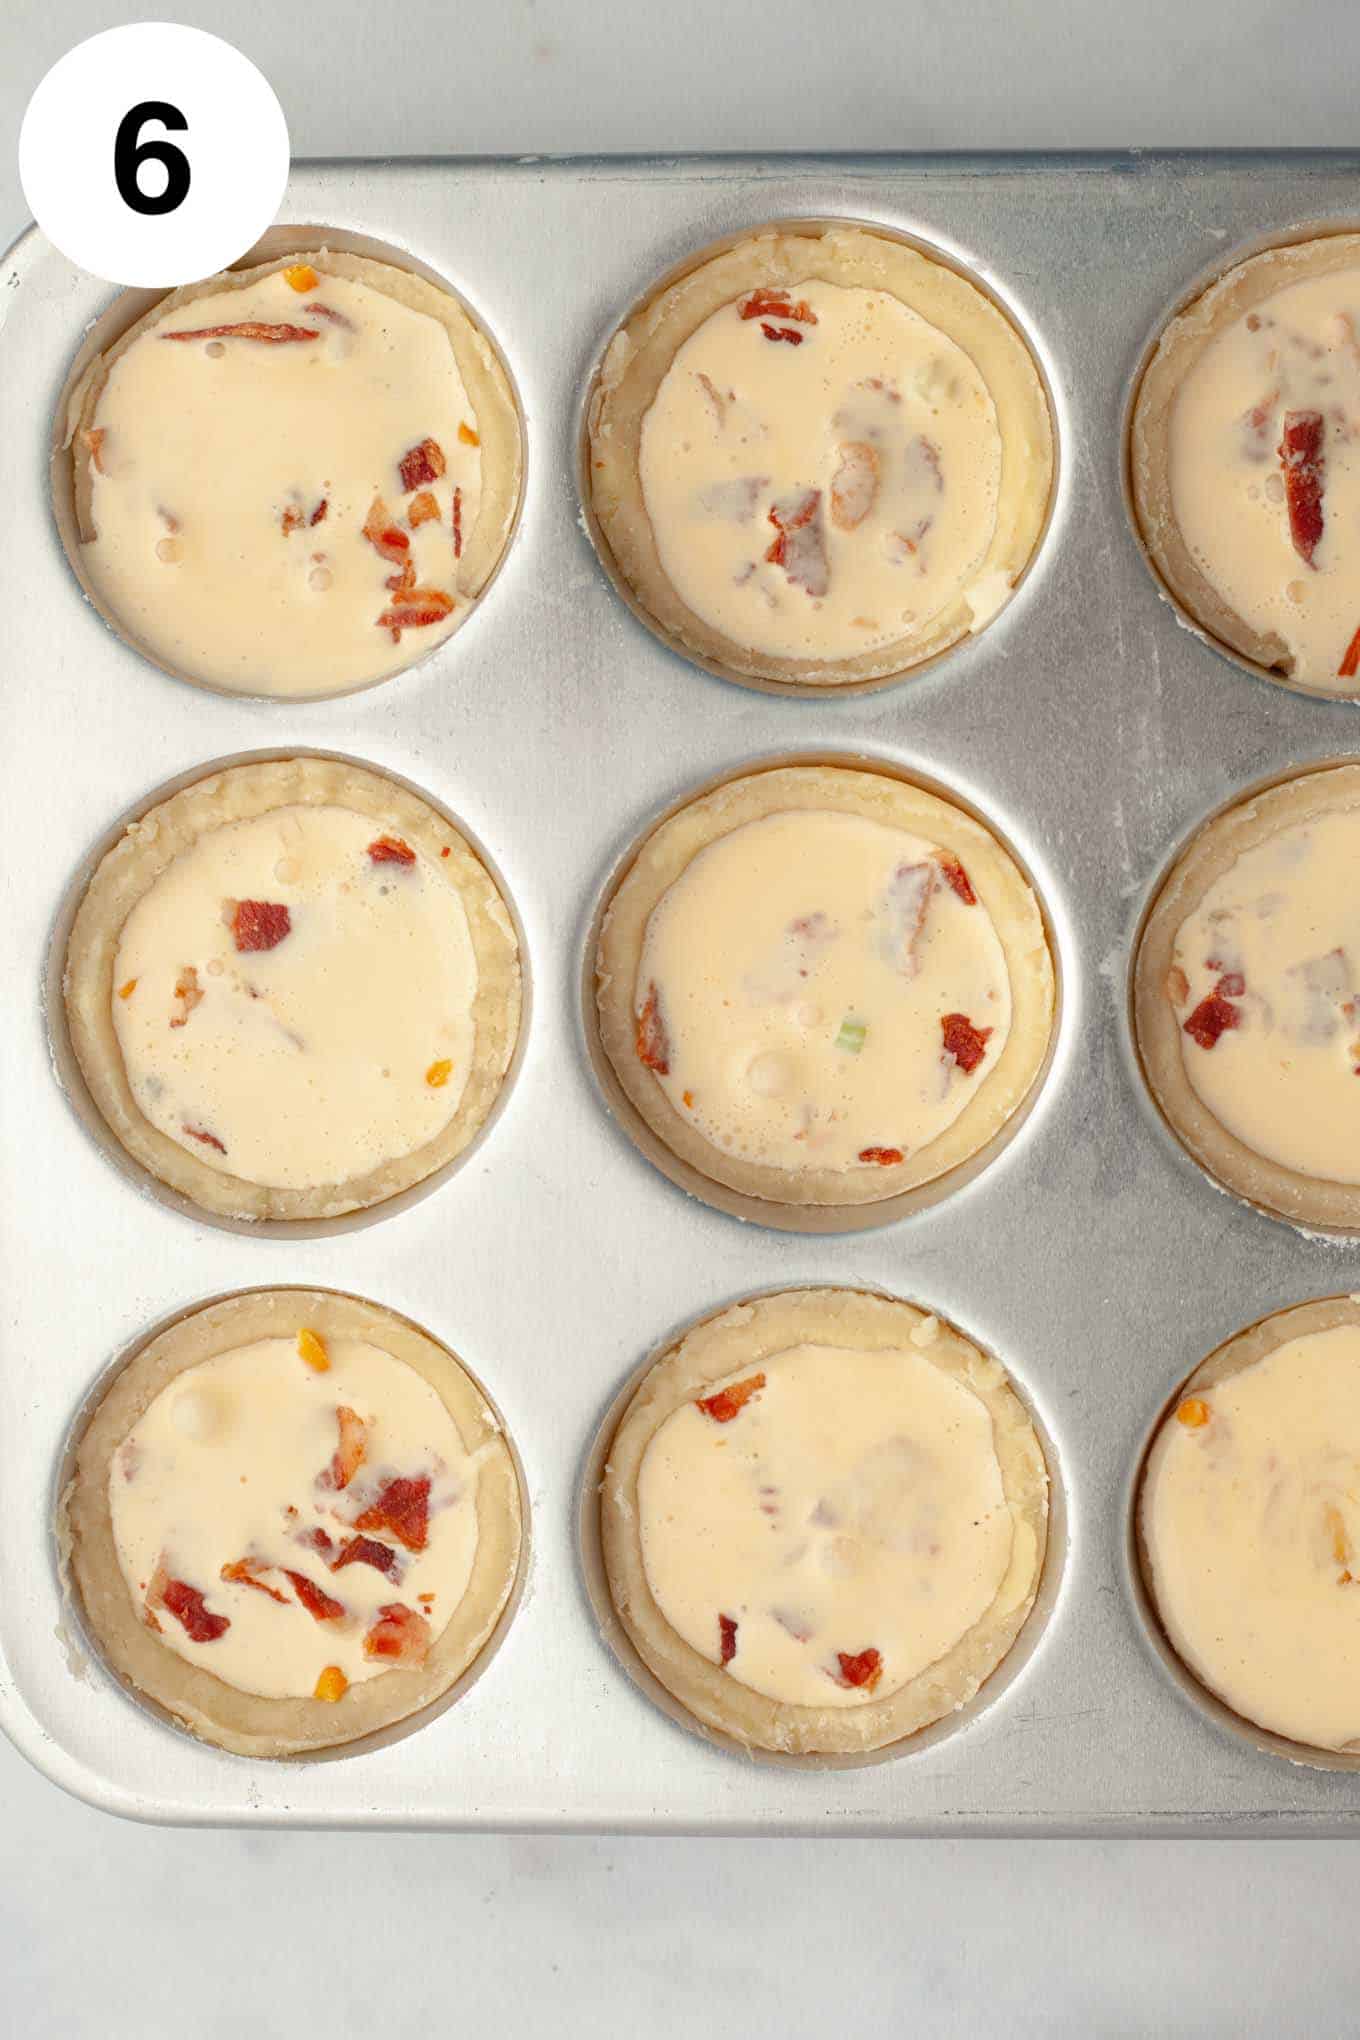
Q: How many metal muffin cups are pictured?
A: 9